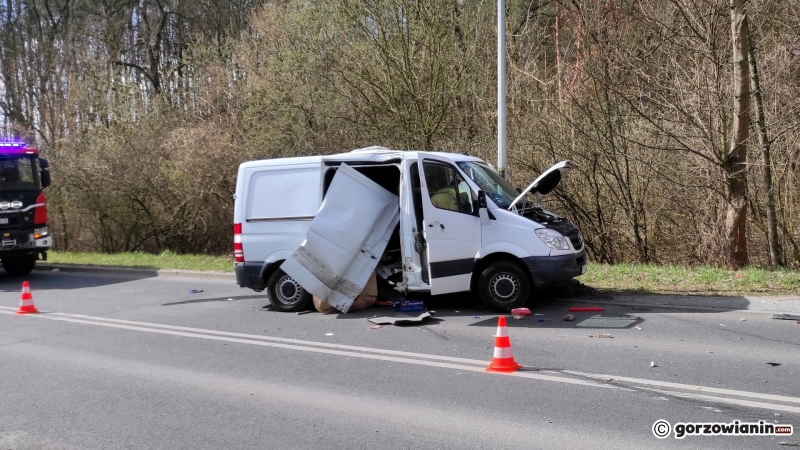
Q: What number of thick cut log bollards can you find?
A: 0